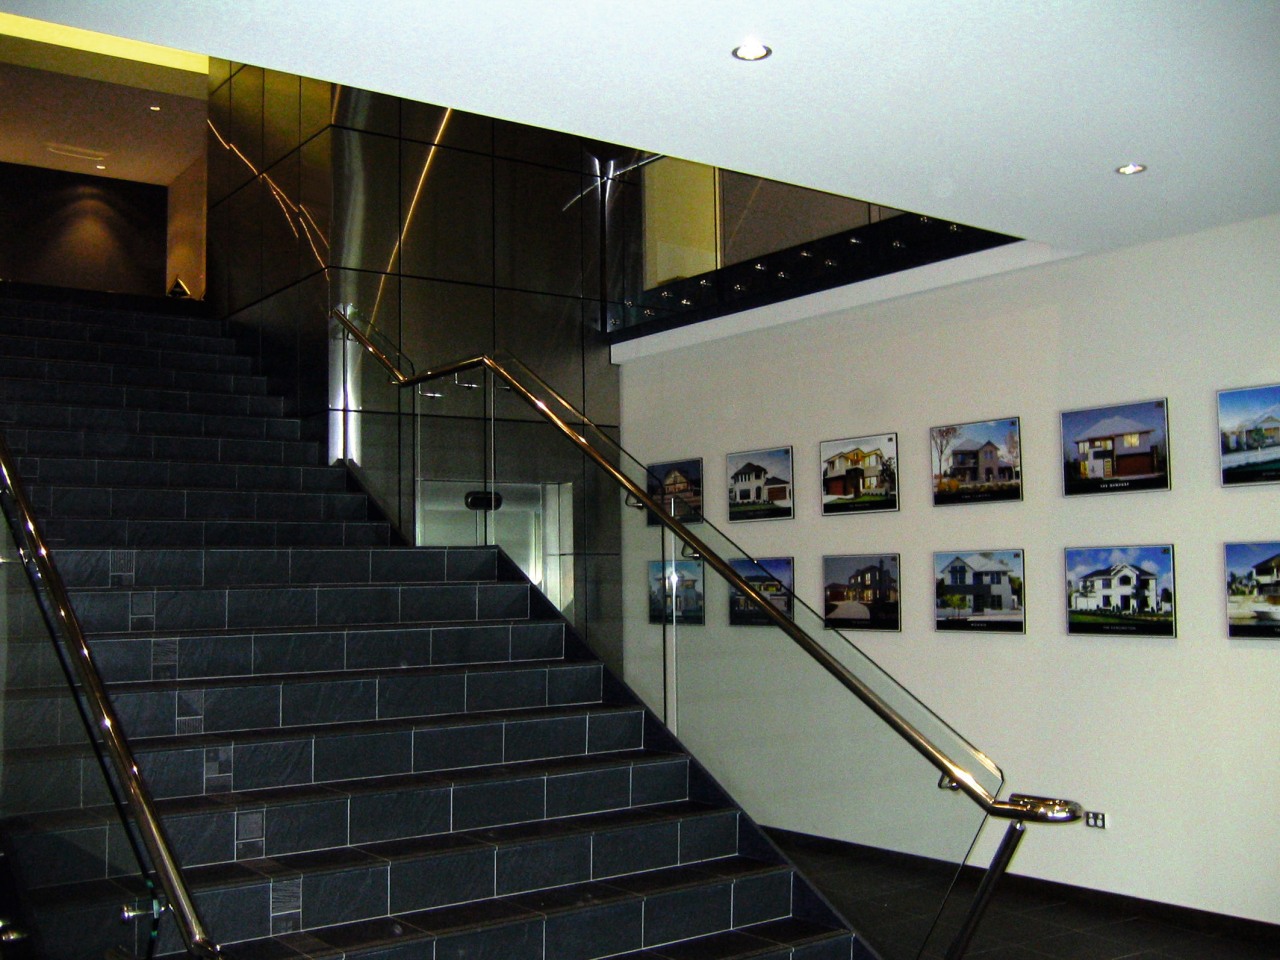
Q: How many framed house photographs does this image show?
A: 12